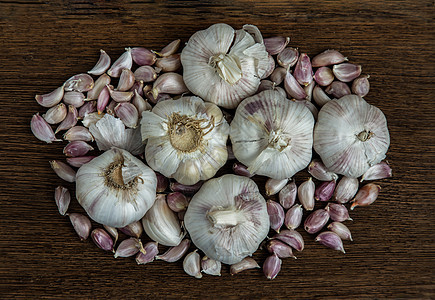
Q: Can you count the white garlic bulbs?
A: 6